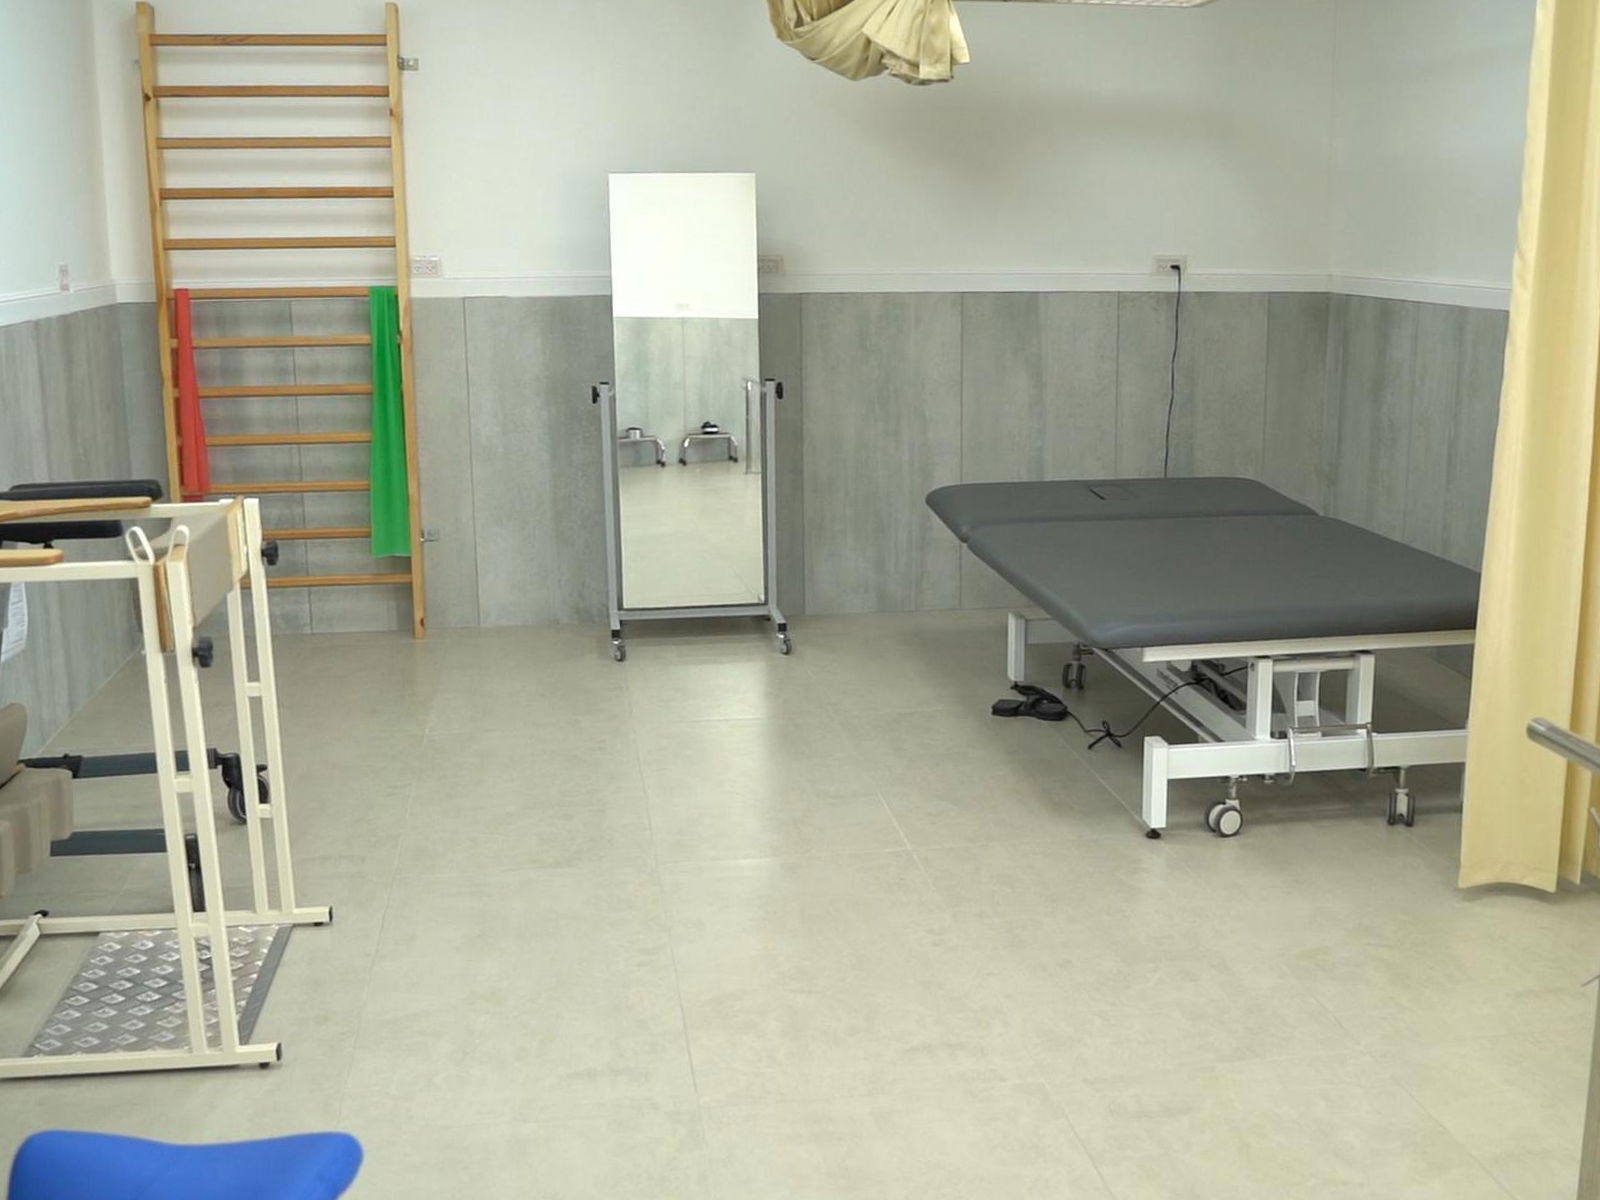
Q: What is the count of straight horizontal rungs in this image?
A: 12